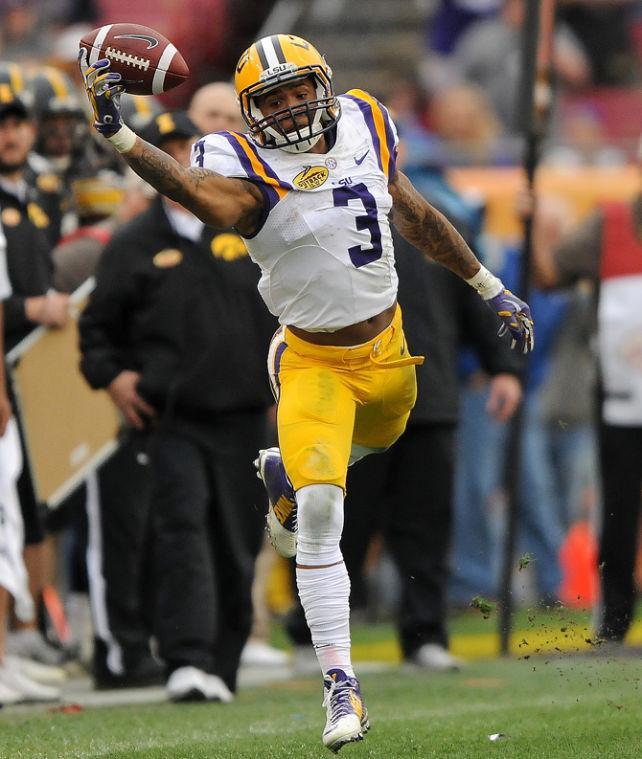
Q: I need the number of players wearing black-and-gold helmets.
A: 3